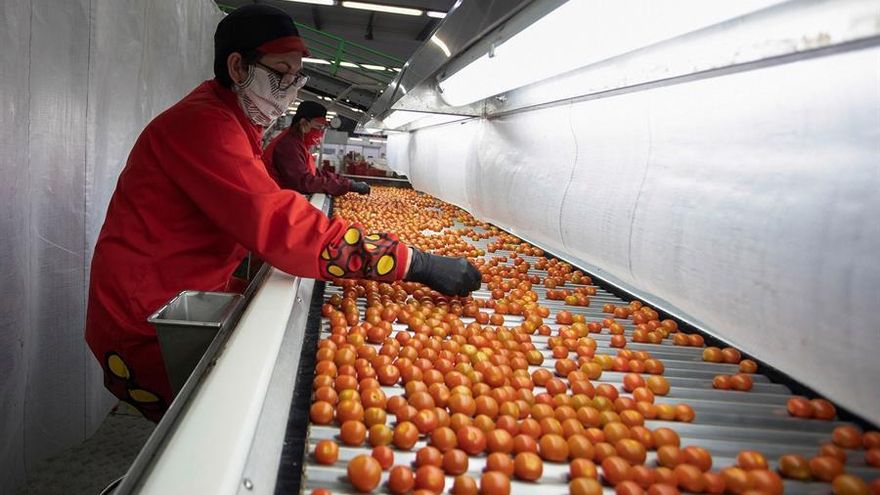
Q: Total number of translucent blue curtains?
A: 0